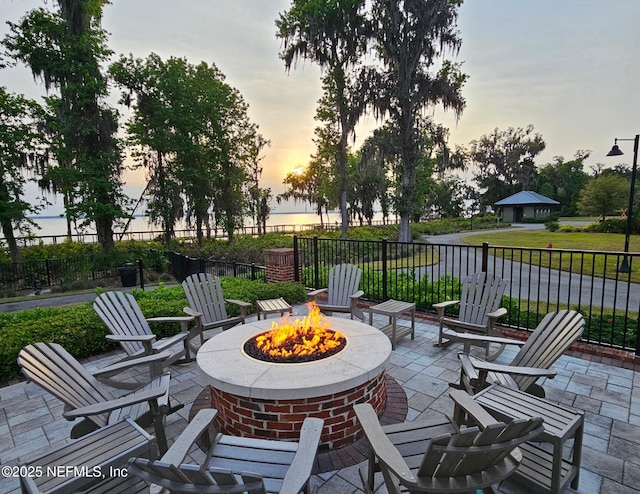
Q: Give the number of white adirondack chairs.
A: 8